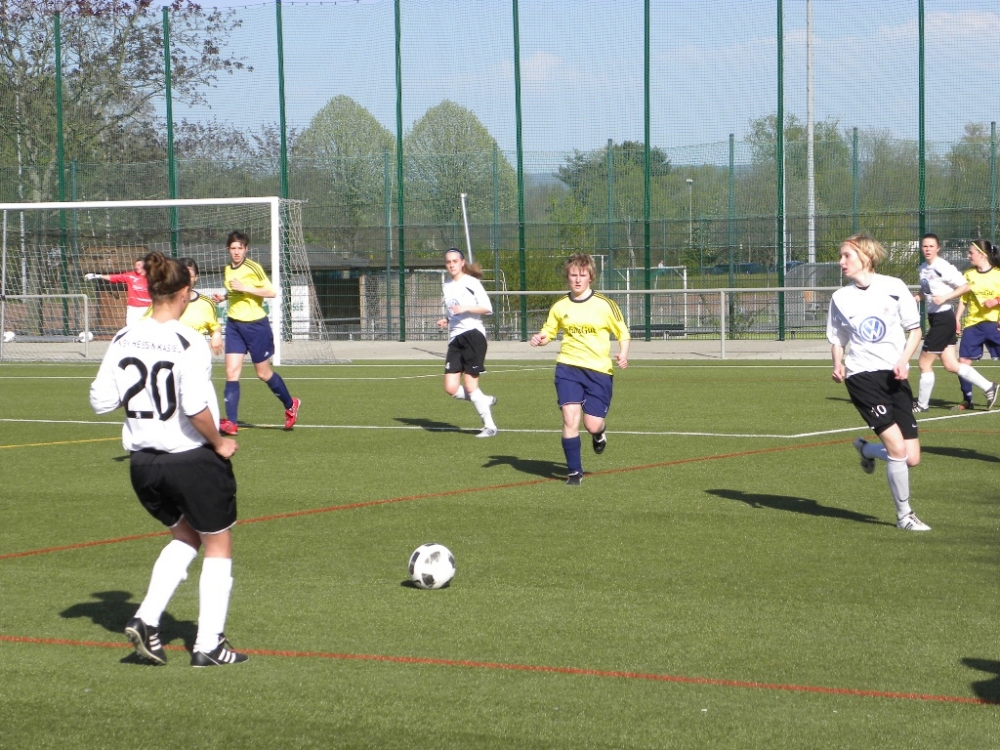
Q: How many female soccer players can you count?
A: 9